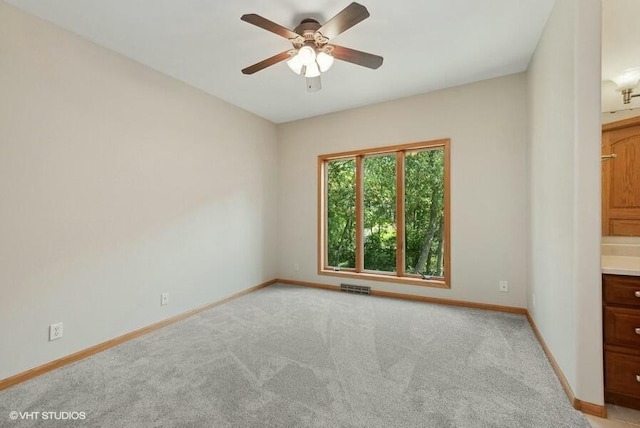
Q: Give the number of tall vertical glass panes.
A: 3